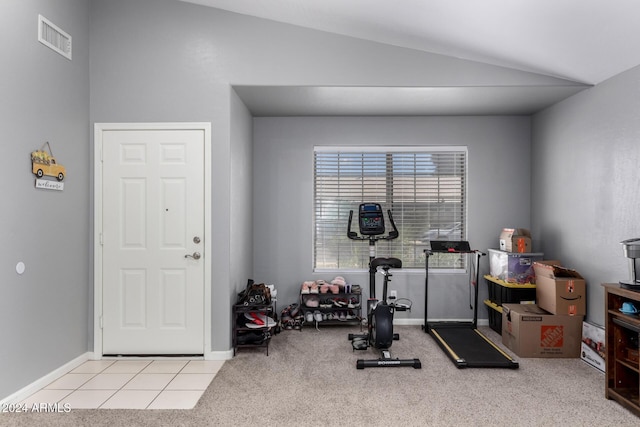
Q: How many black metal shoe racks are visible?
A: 2